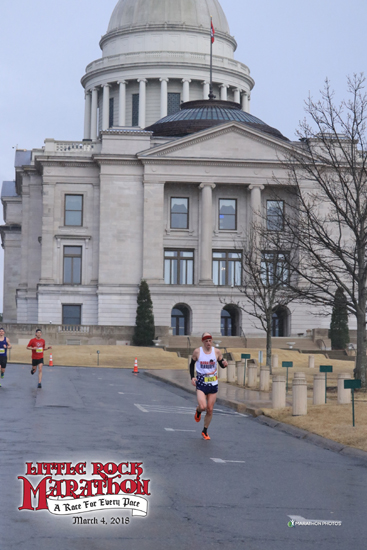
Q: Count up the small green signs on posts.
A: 4